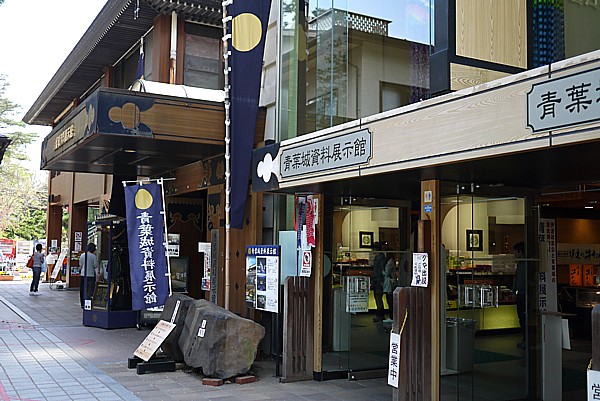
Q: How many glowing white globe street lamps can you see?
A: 0